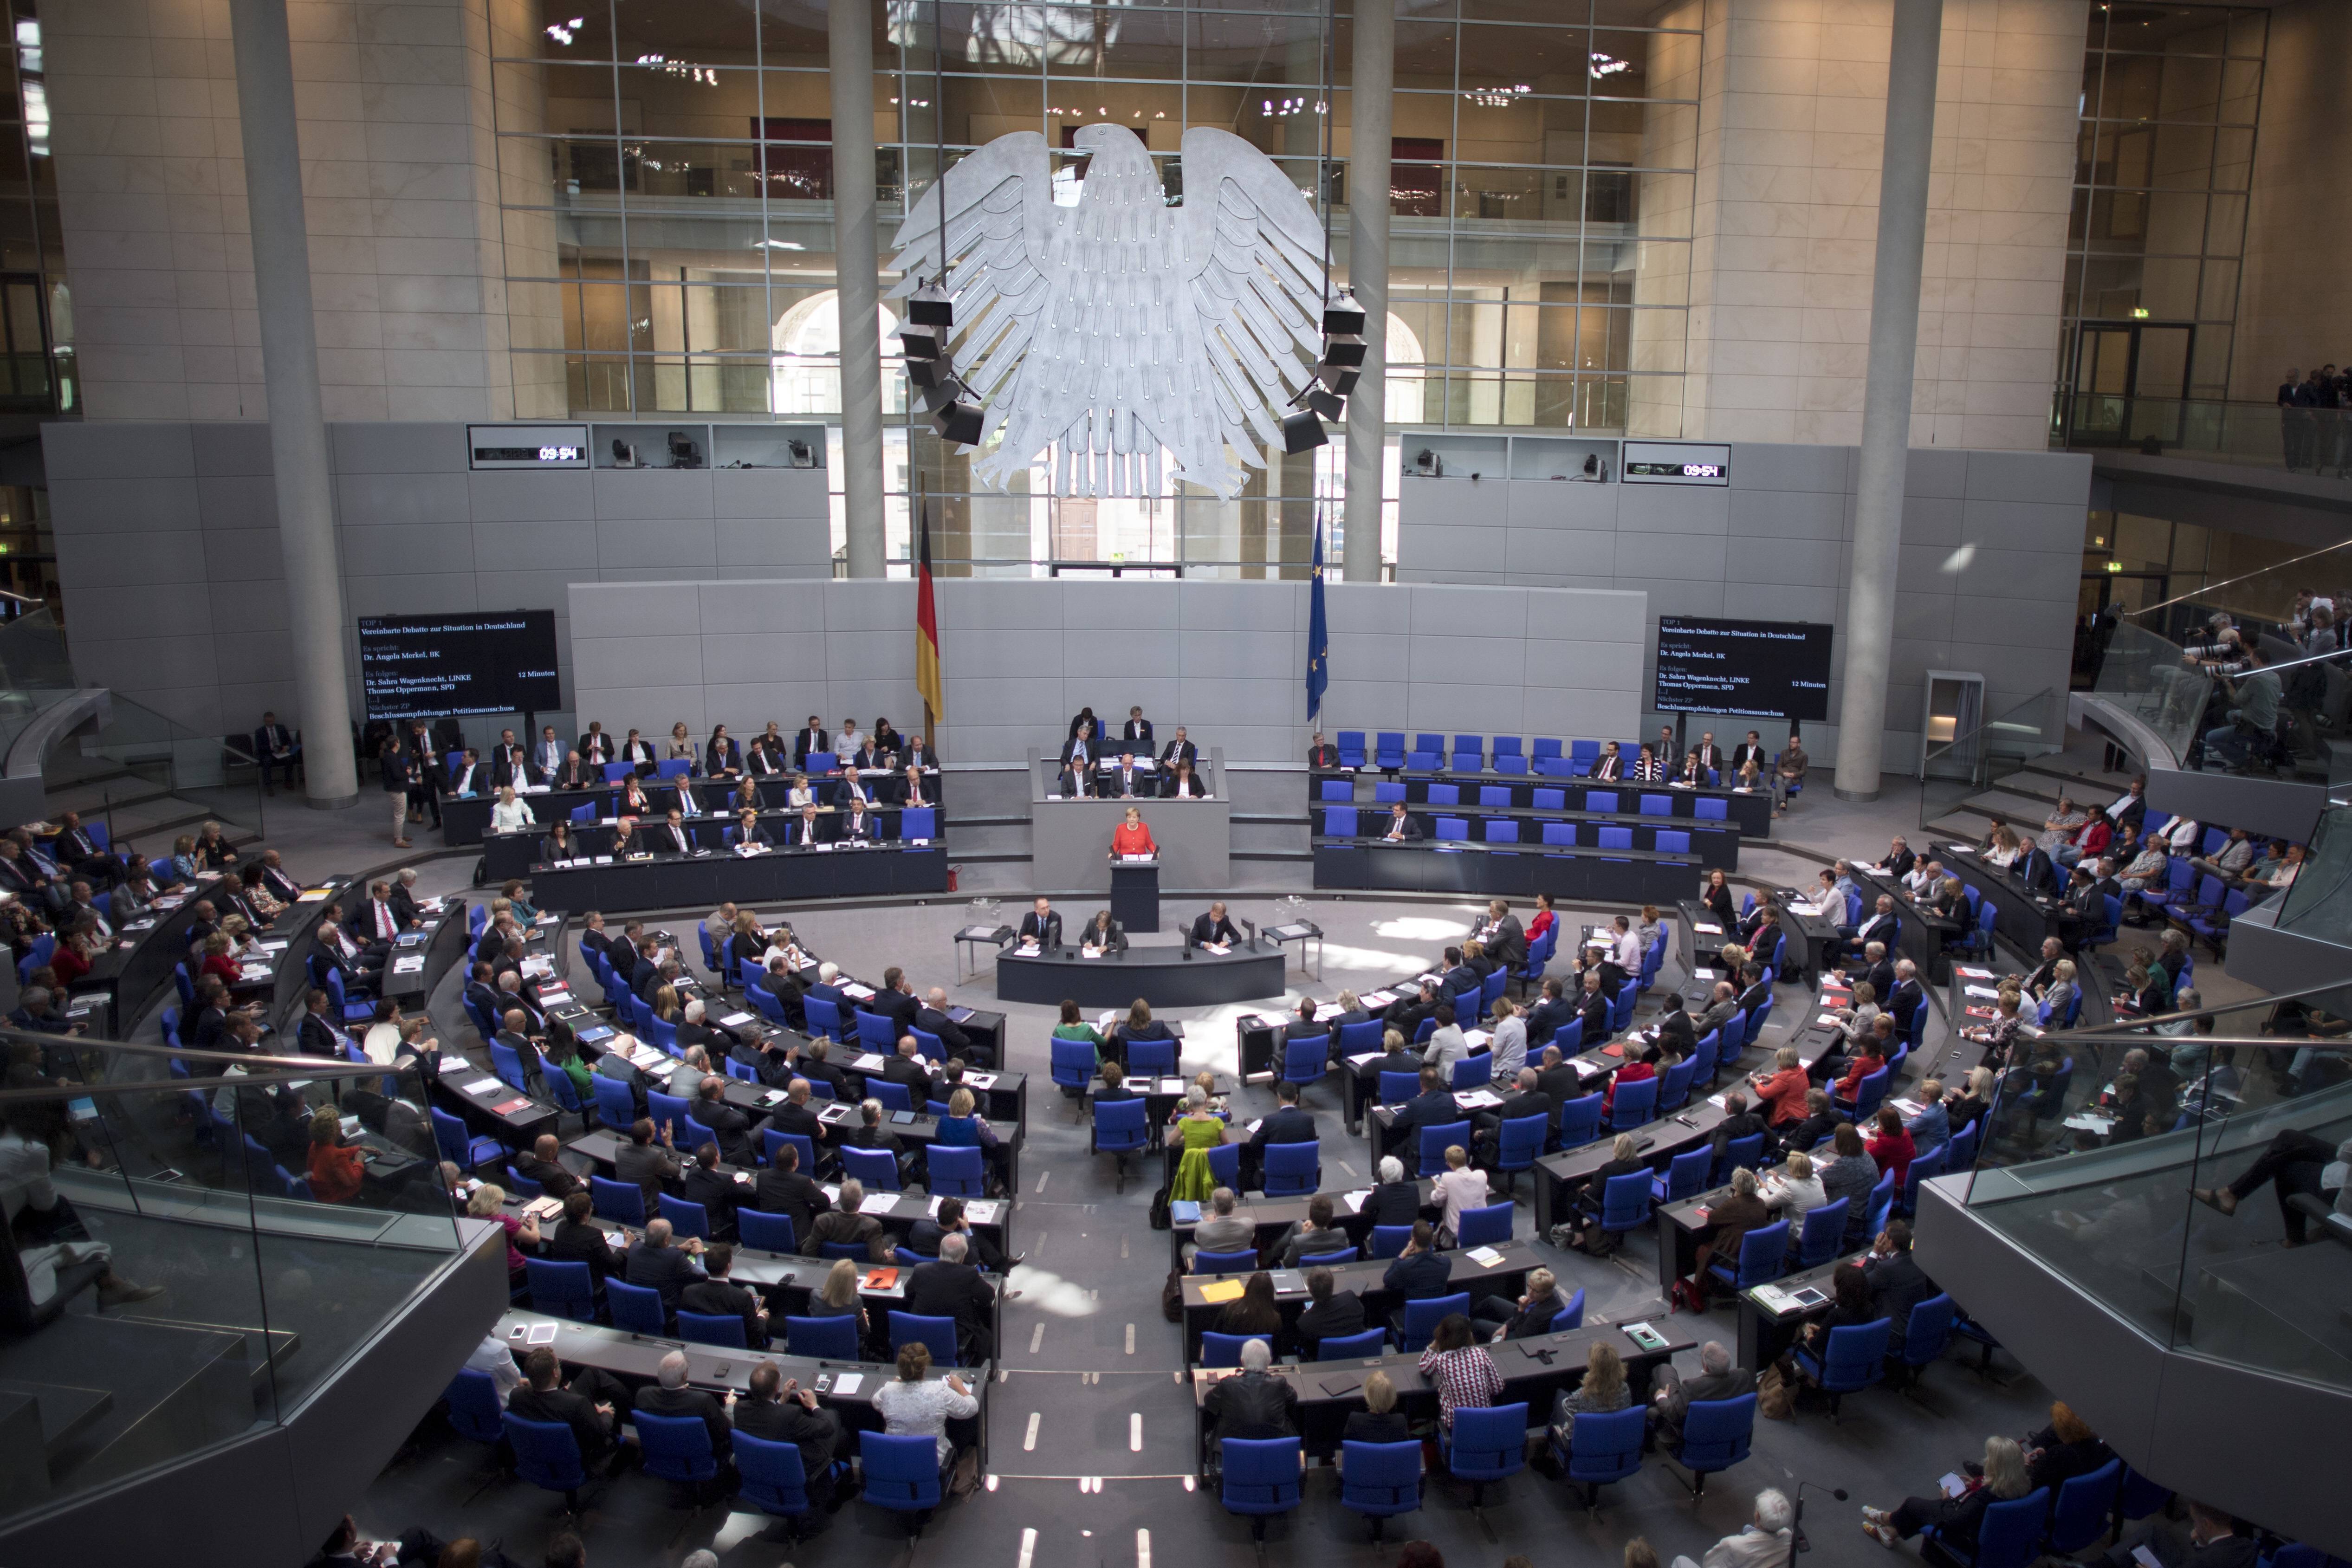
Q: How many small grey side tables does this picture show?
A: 2